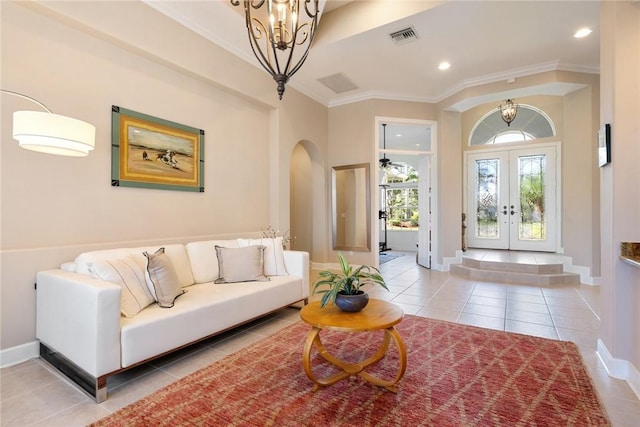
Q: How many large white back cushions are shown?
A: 2